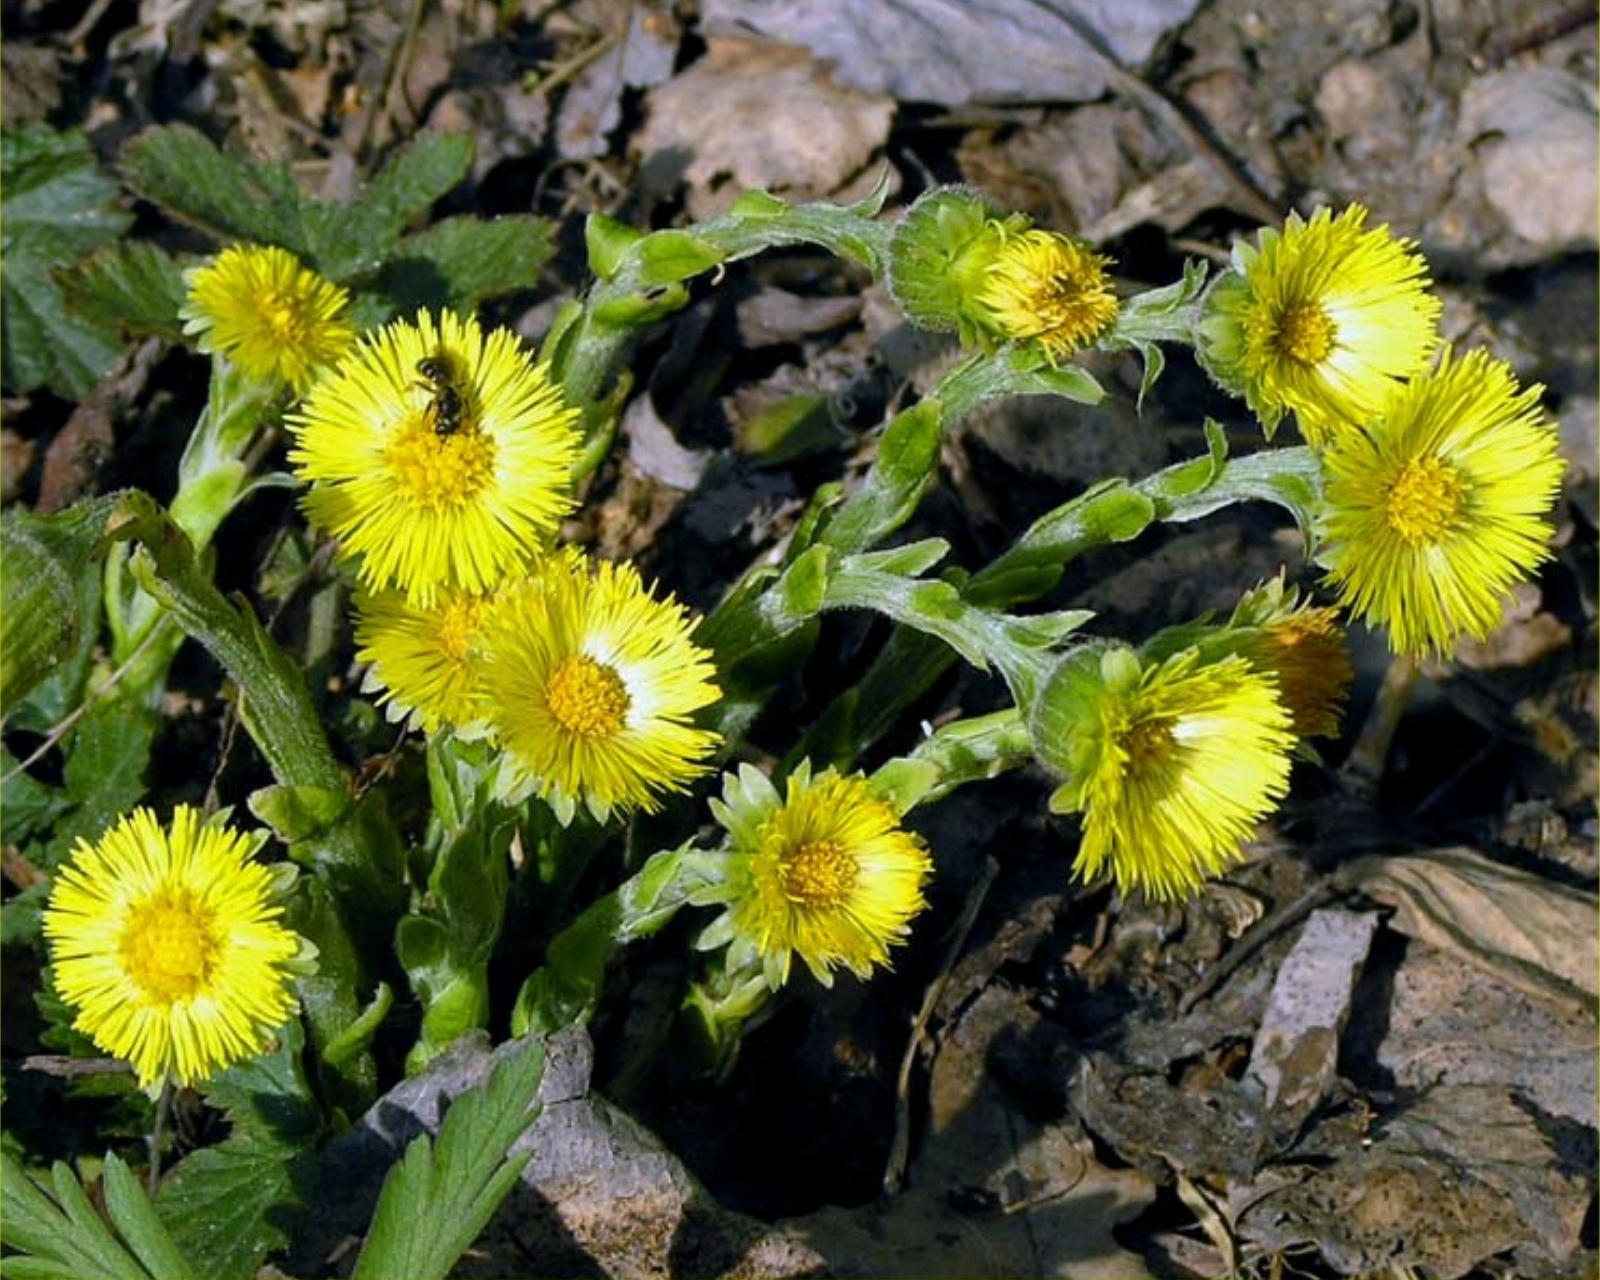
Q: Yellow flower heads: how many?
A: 11